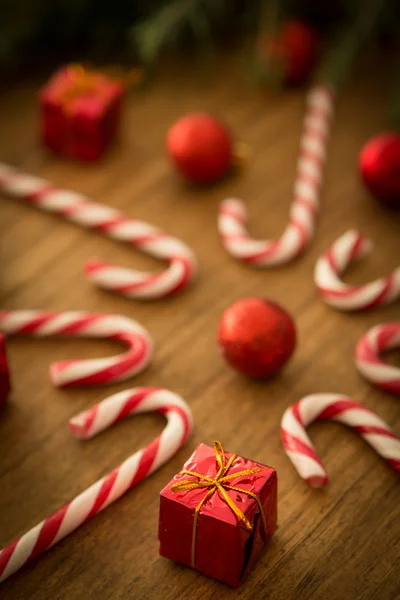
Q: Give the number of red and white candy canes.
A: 7